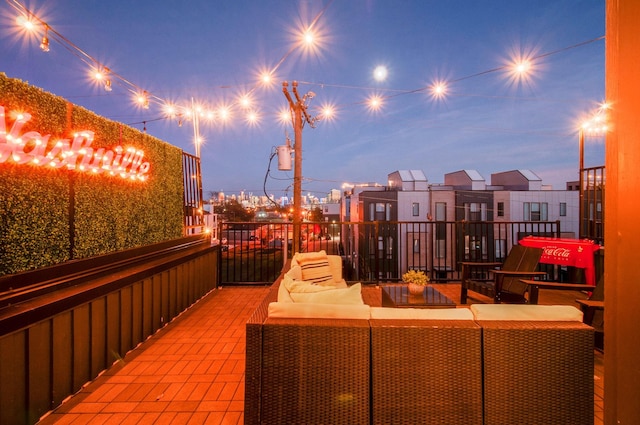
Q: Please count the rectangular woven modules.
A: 3